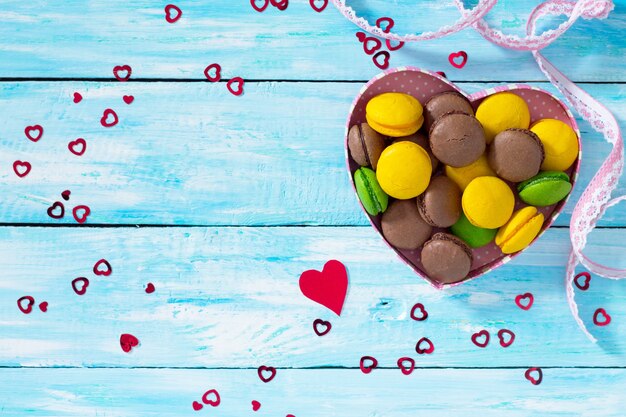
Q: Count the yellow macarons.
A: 7